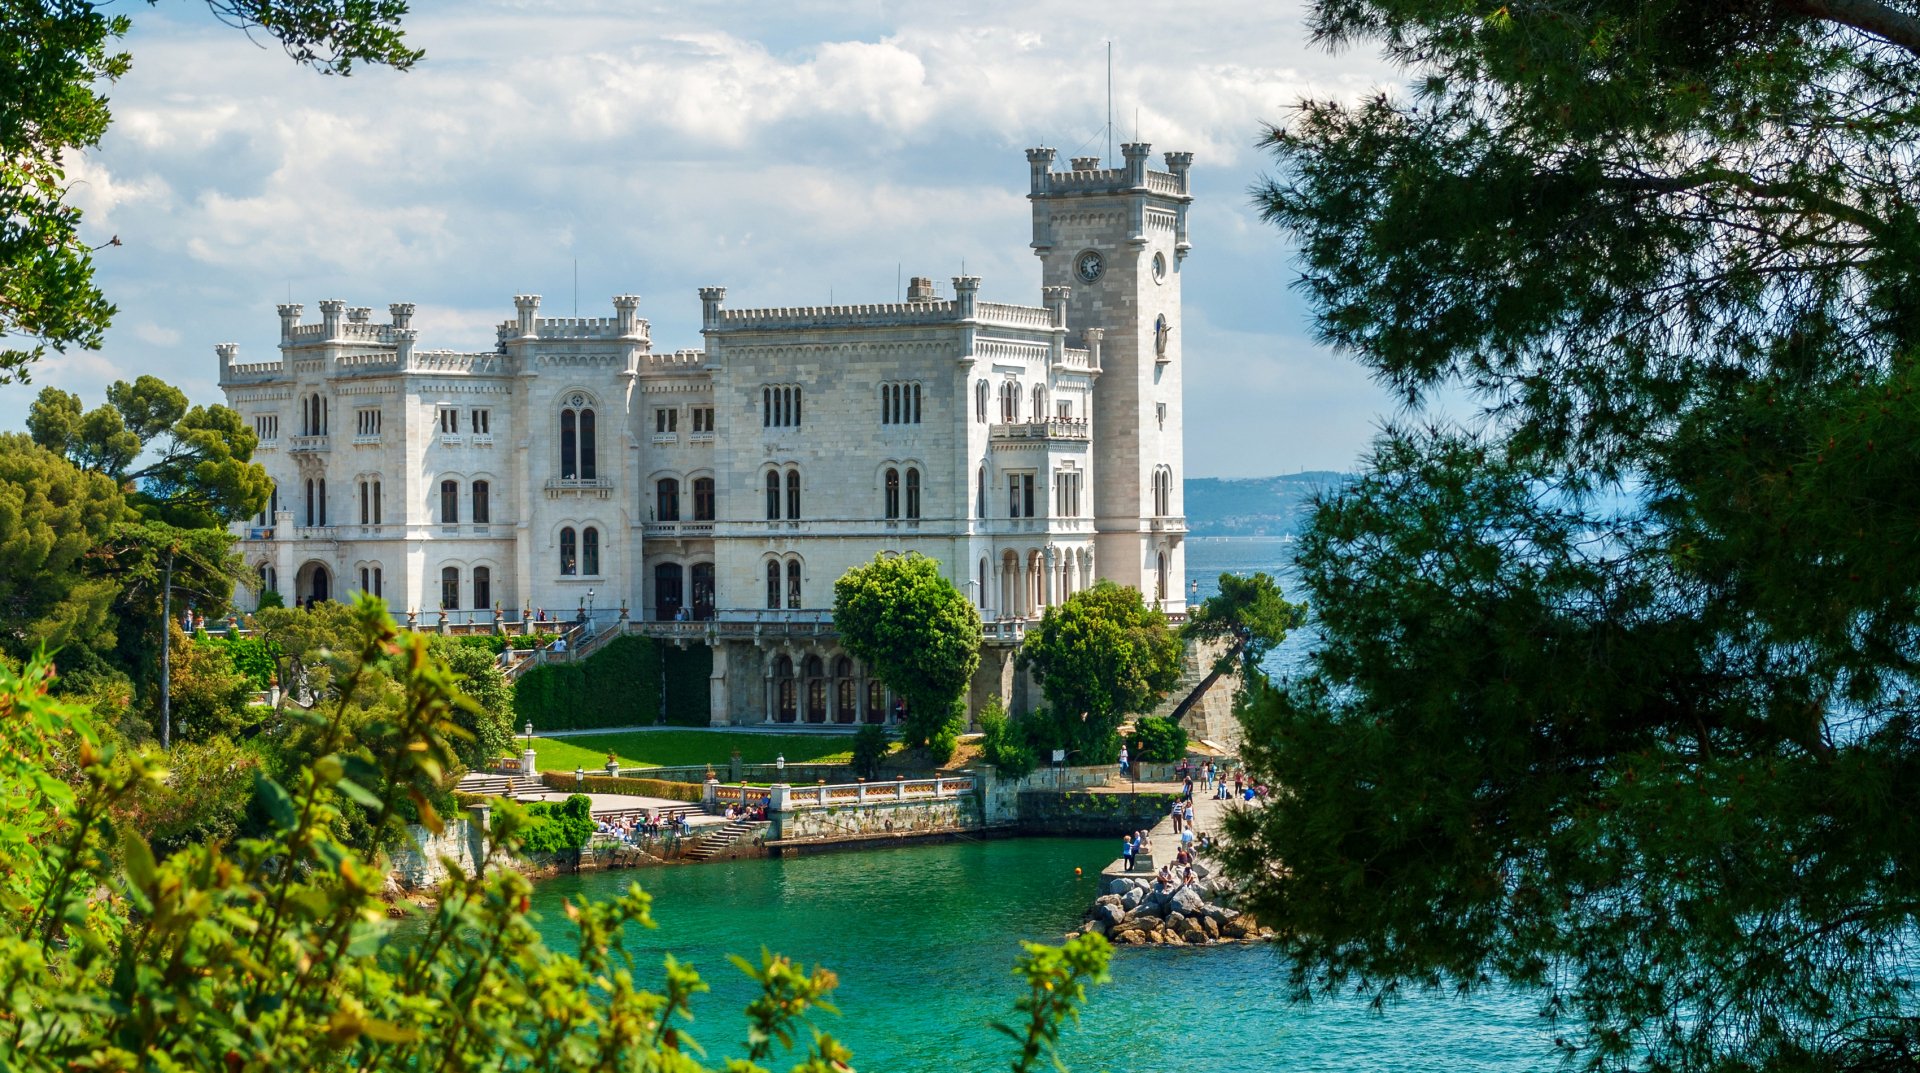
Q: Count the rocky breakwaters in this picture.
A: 1